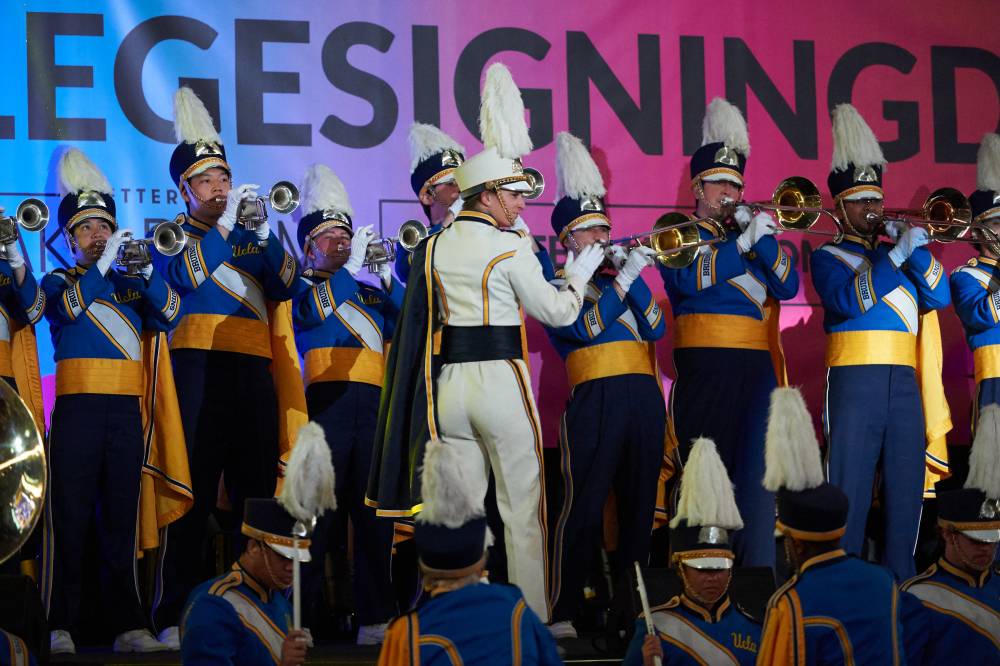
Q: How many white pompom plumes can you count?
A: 14